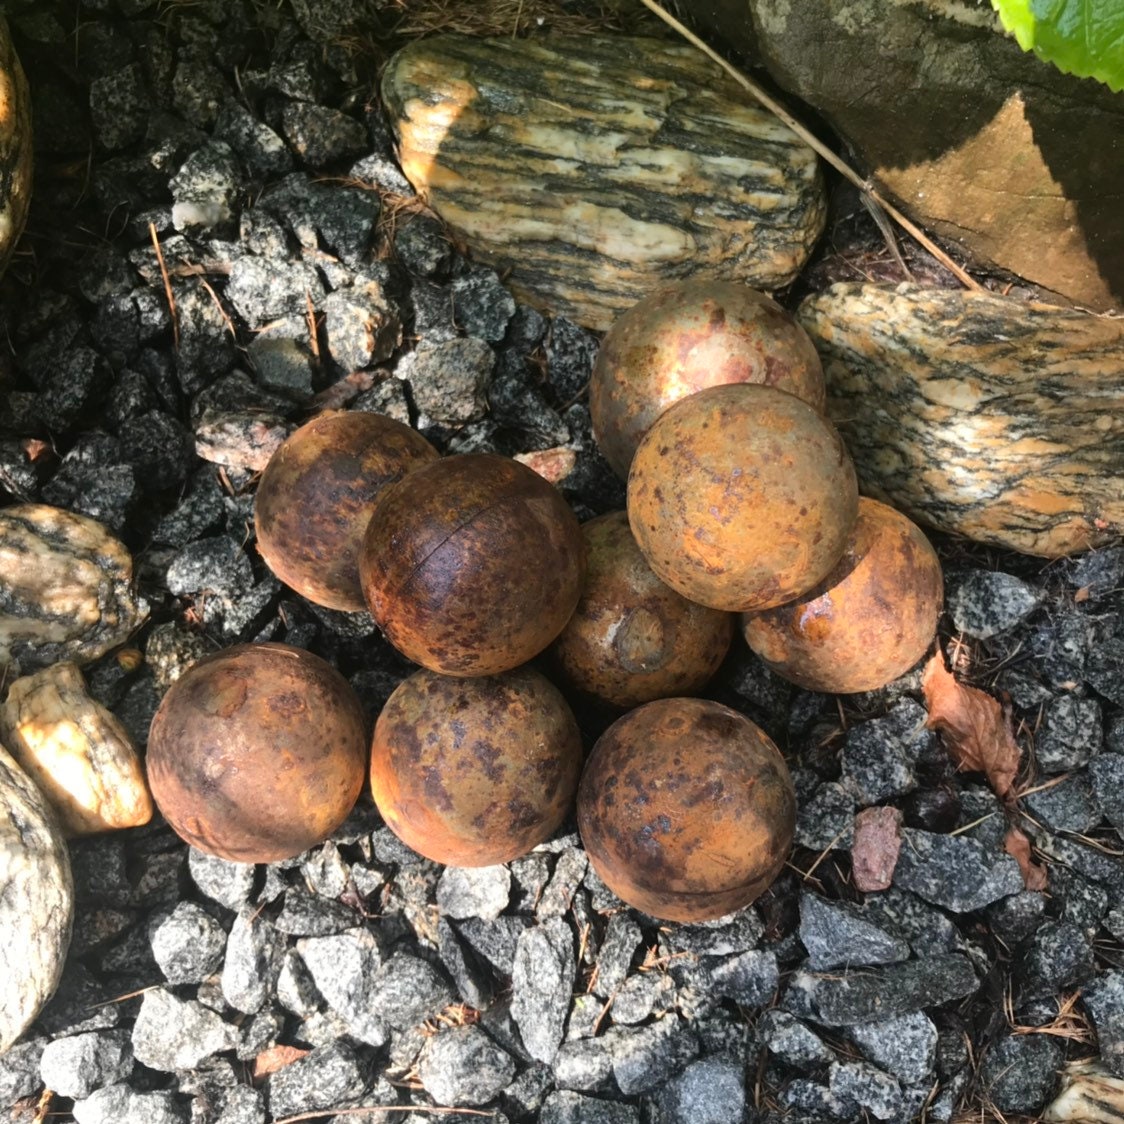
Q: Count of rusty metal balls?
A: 9